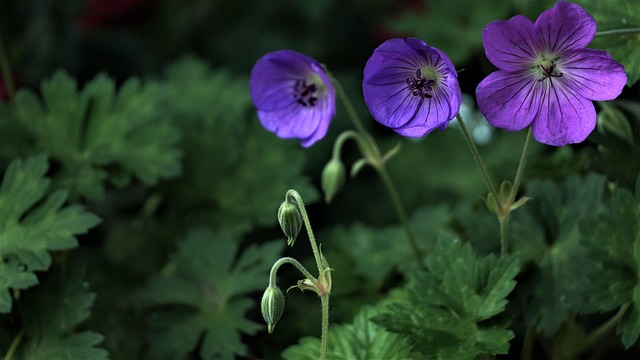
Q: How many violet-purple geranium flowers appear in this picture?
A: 3